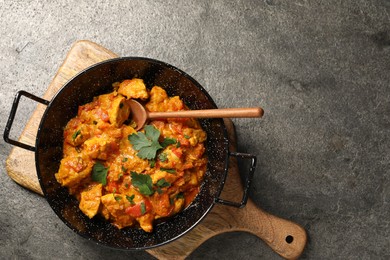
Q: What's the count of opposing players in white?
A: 0